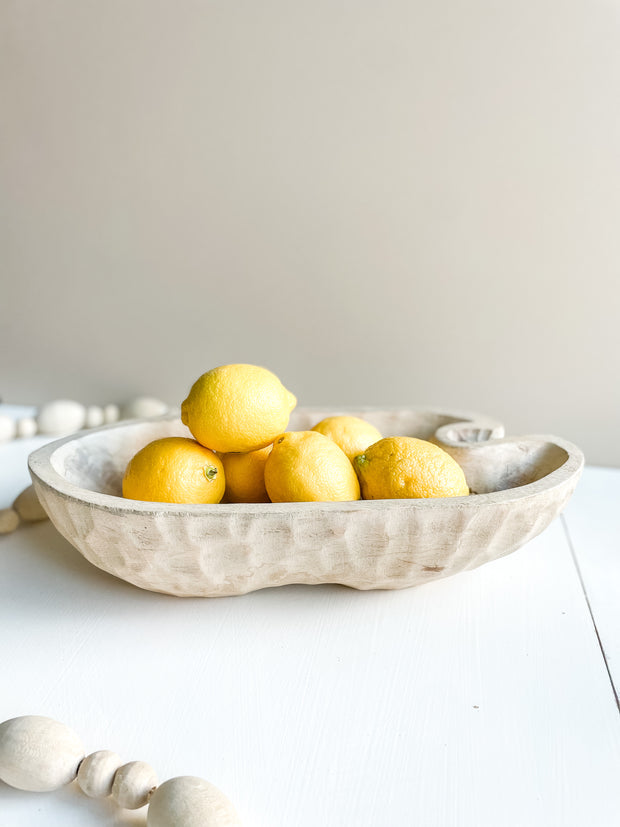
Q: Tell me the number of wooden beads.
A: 12